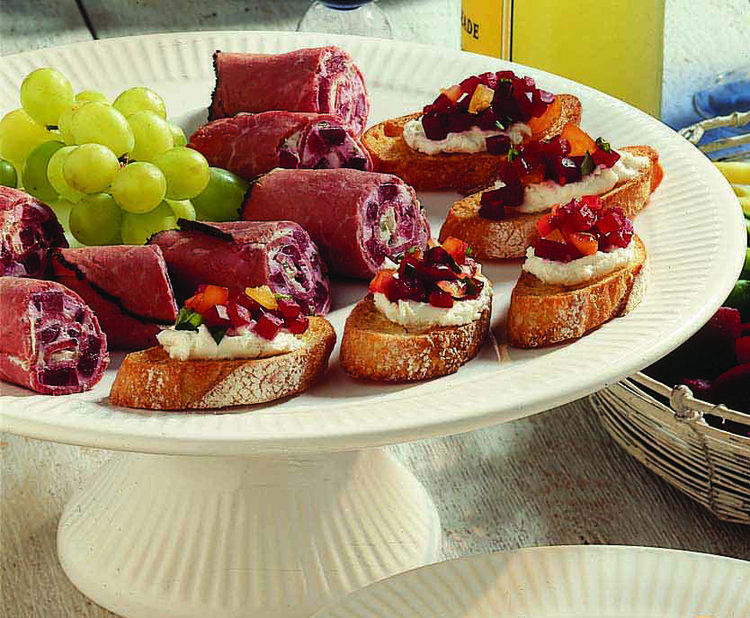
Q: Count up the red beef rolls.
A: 7